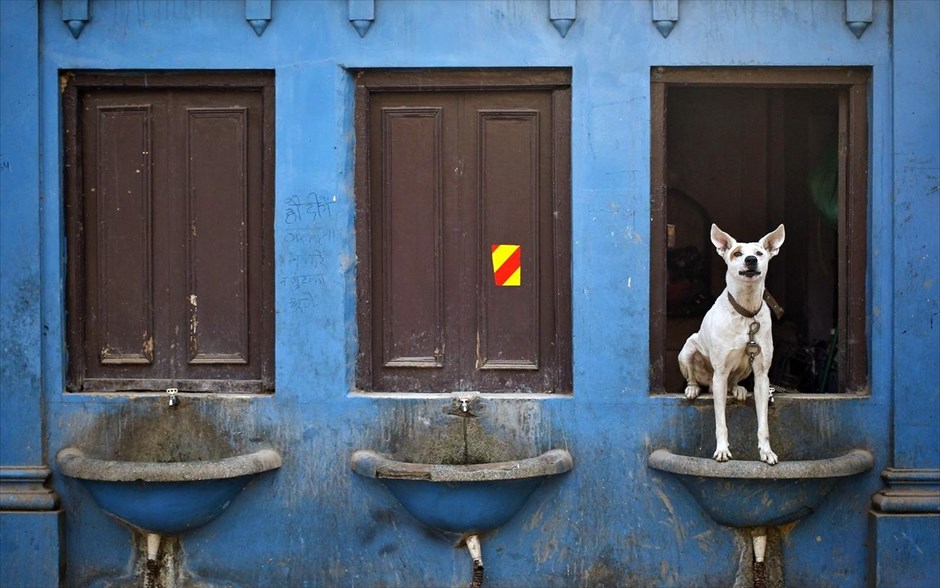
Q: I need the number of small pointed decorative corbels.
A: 6